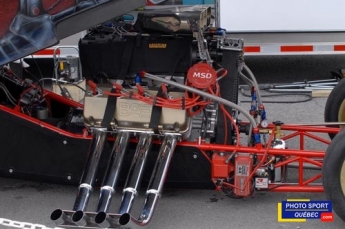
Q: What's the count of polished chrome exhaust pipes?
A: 4